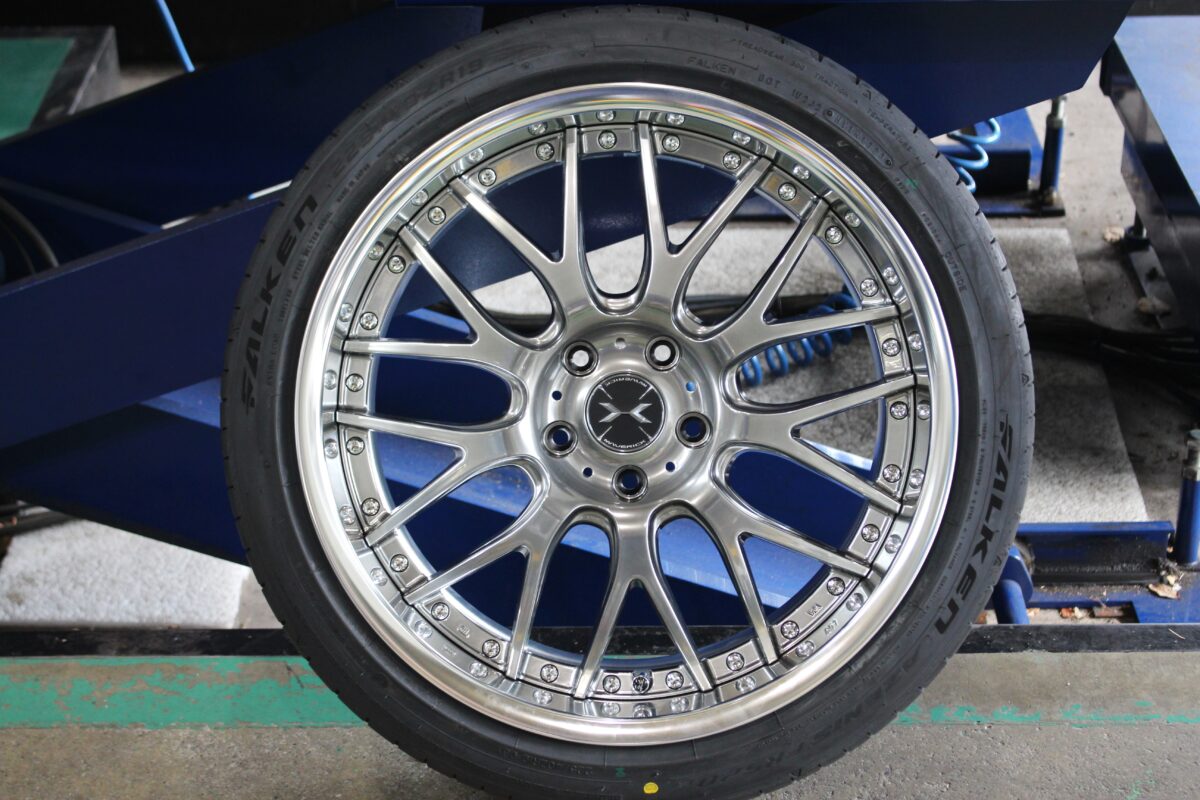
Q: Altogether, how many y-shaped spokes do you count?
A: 9